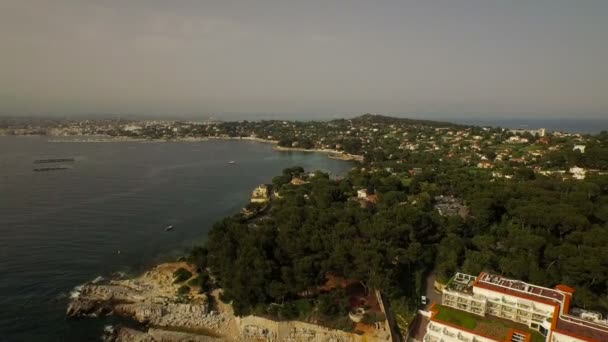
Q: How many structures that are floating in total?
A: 2